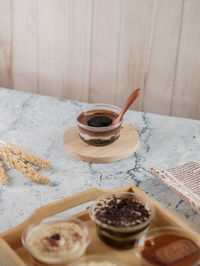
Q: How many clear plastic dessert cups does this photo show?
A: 5